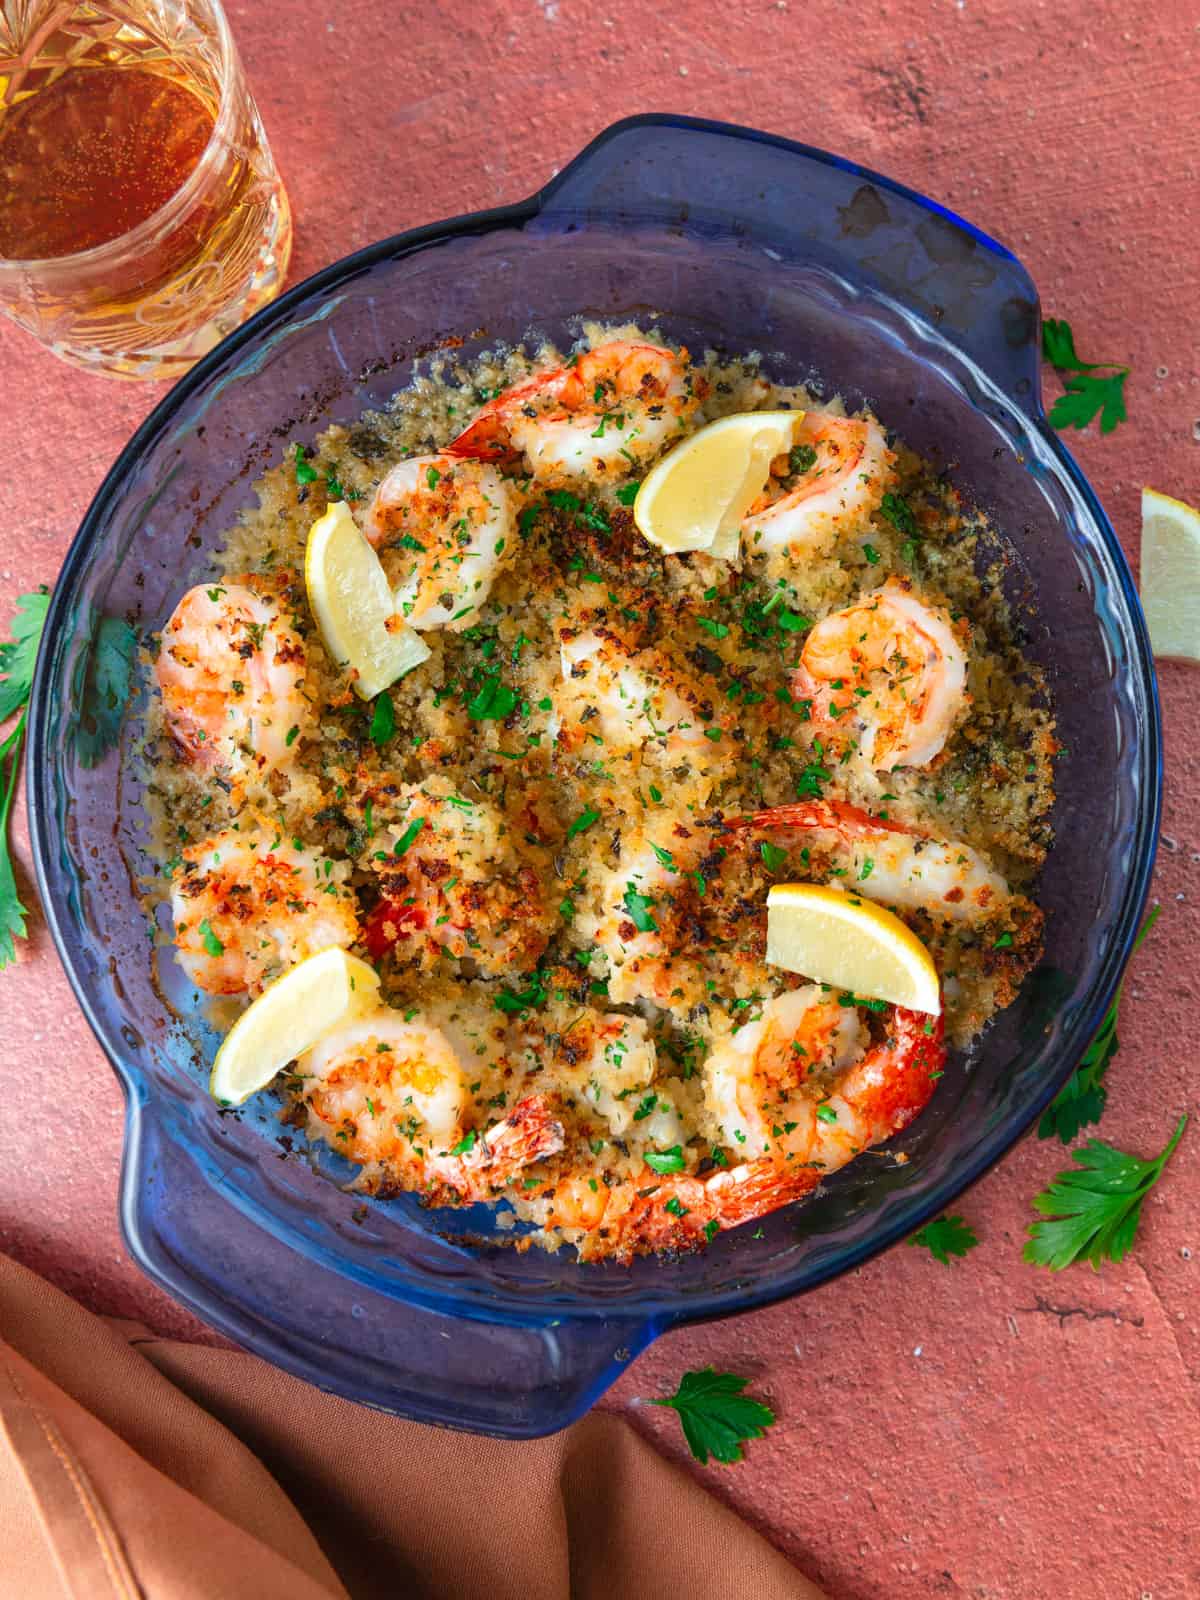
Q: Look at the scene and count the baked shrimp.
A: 13